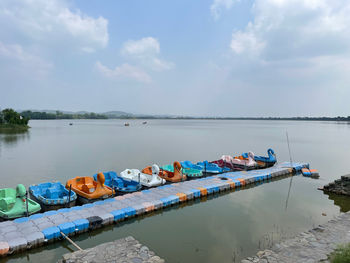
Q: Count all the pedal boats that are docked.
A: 13